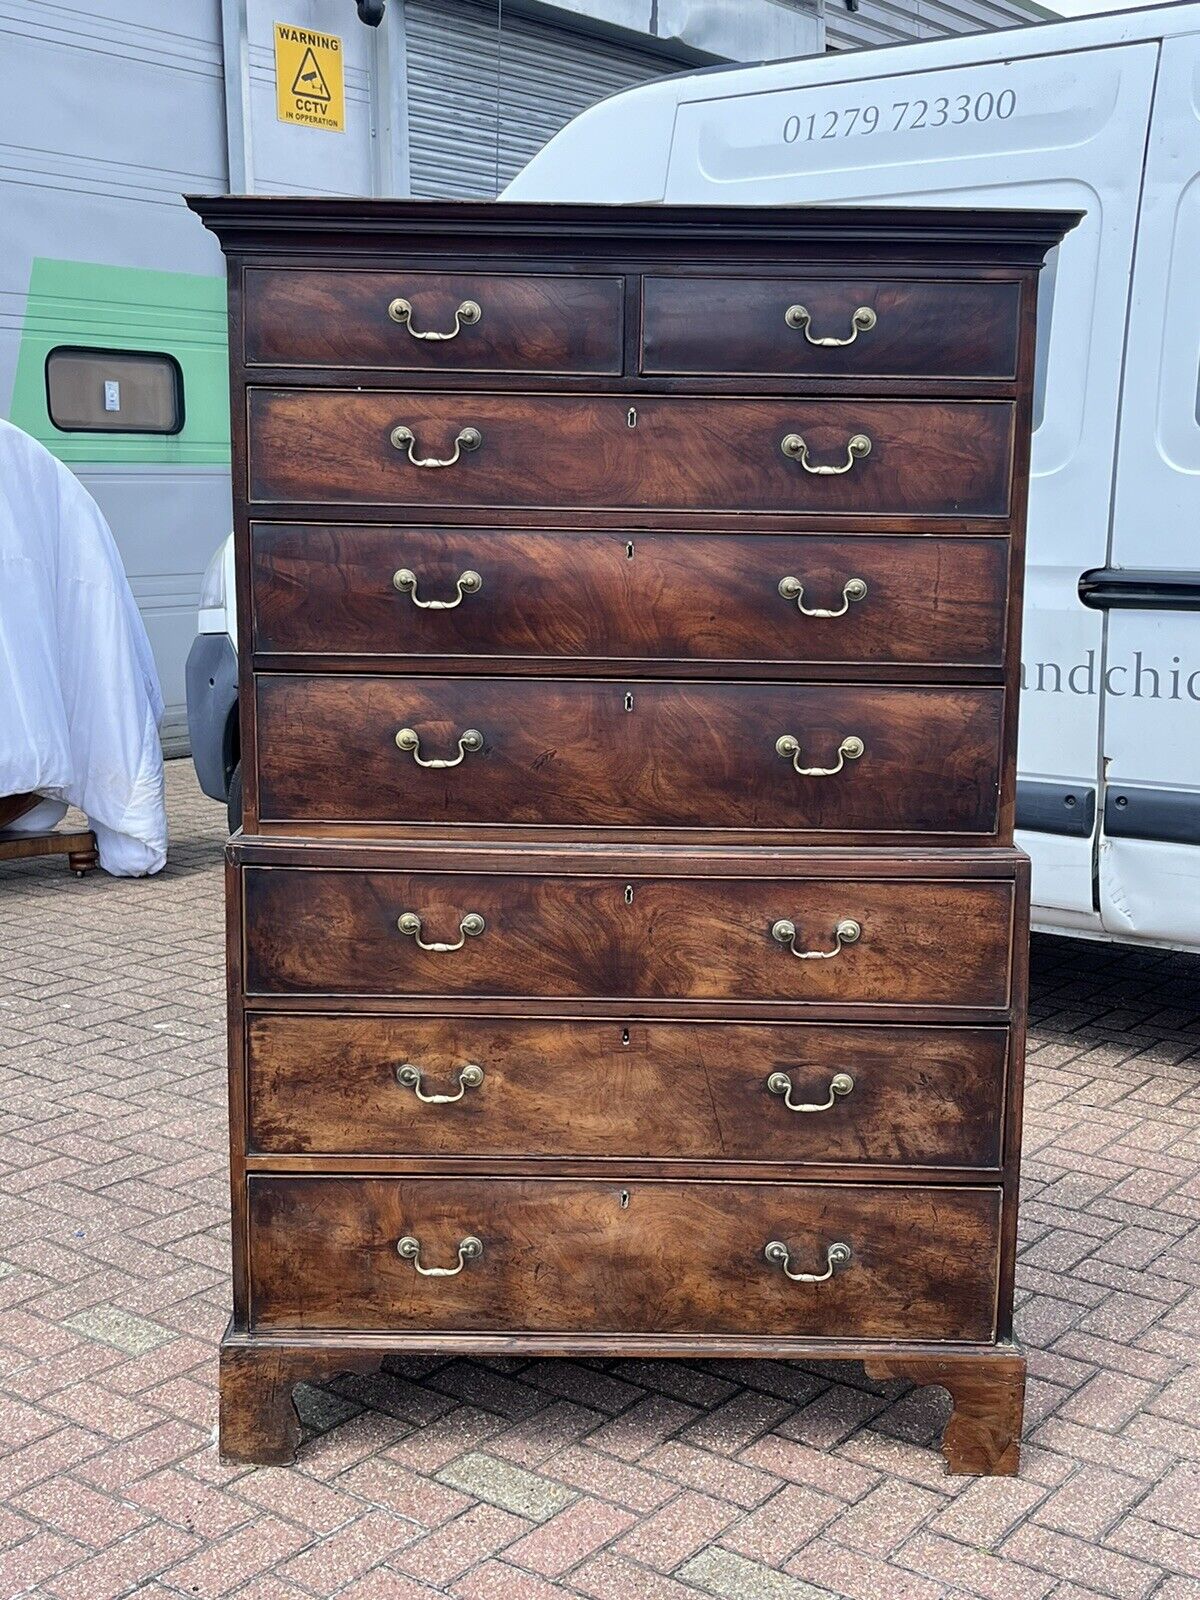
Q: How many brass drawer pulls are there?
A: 14